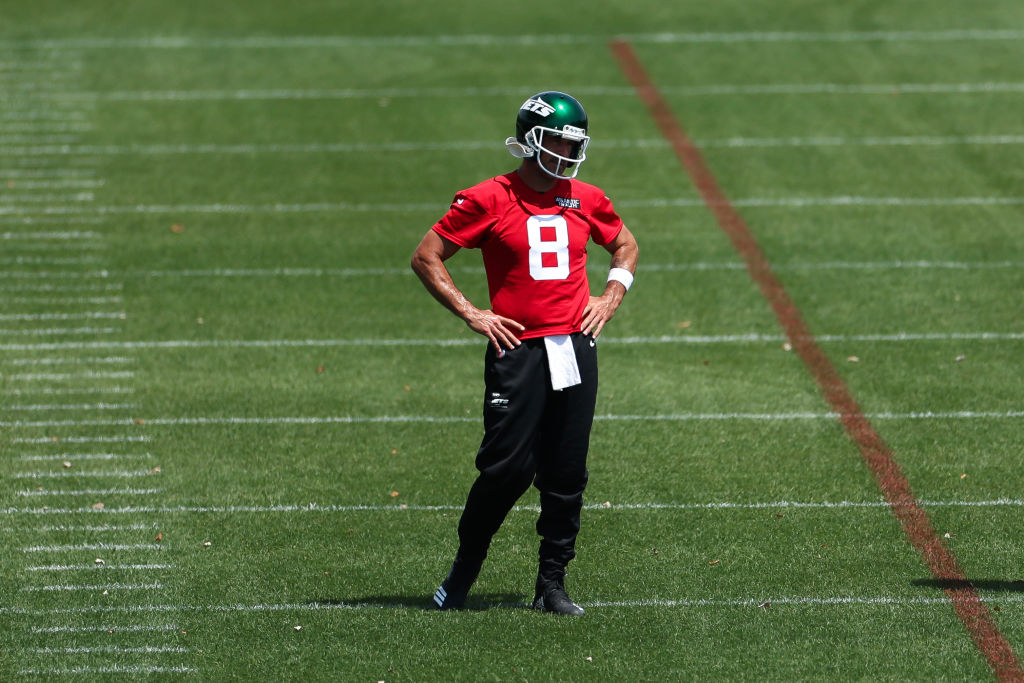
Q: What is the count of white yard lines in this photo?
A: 9